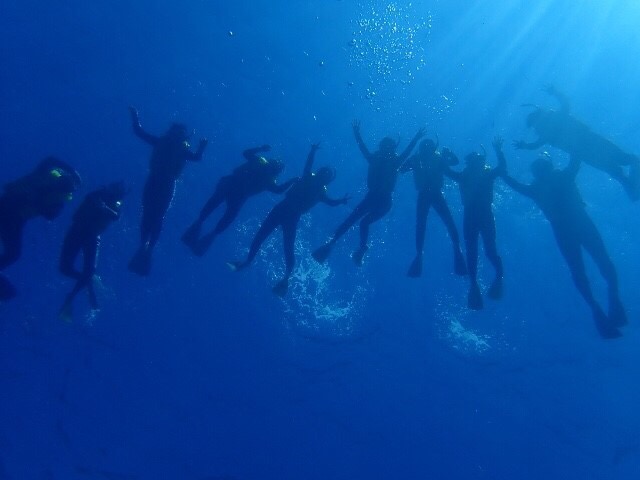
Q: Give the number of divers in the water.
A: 10